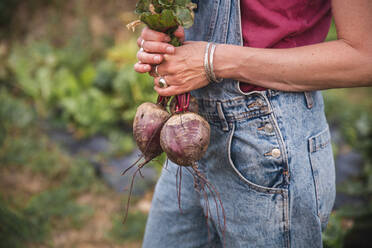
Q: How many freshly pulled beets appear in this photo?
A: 2